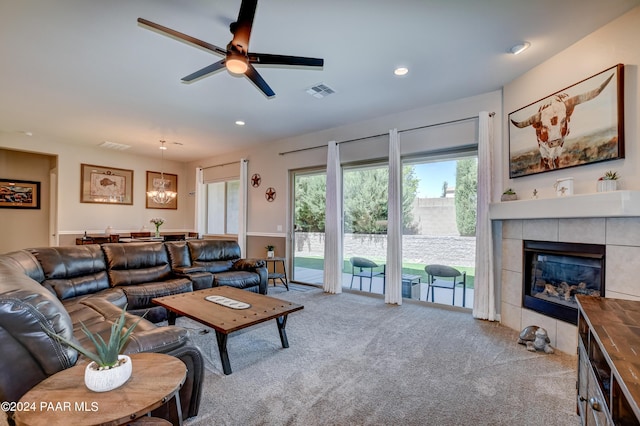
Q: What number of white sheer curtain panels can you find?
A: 5